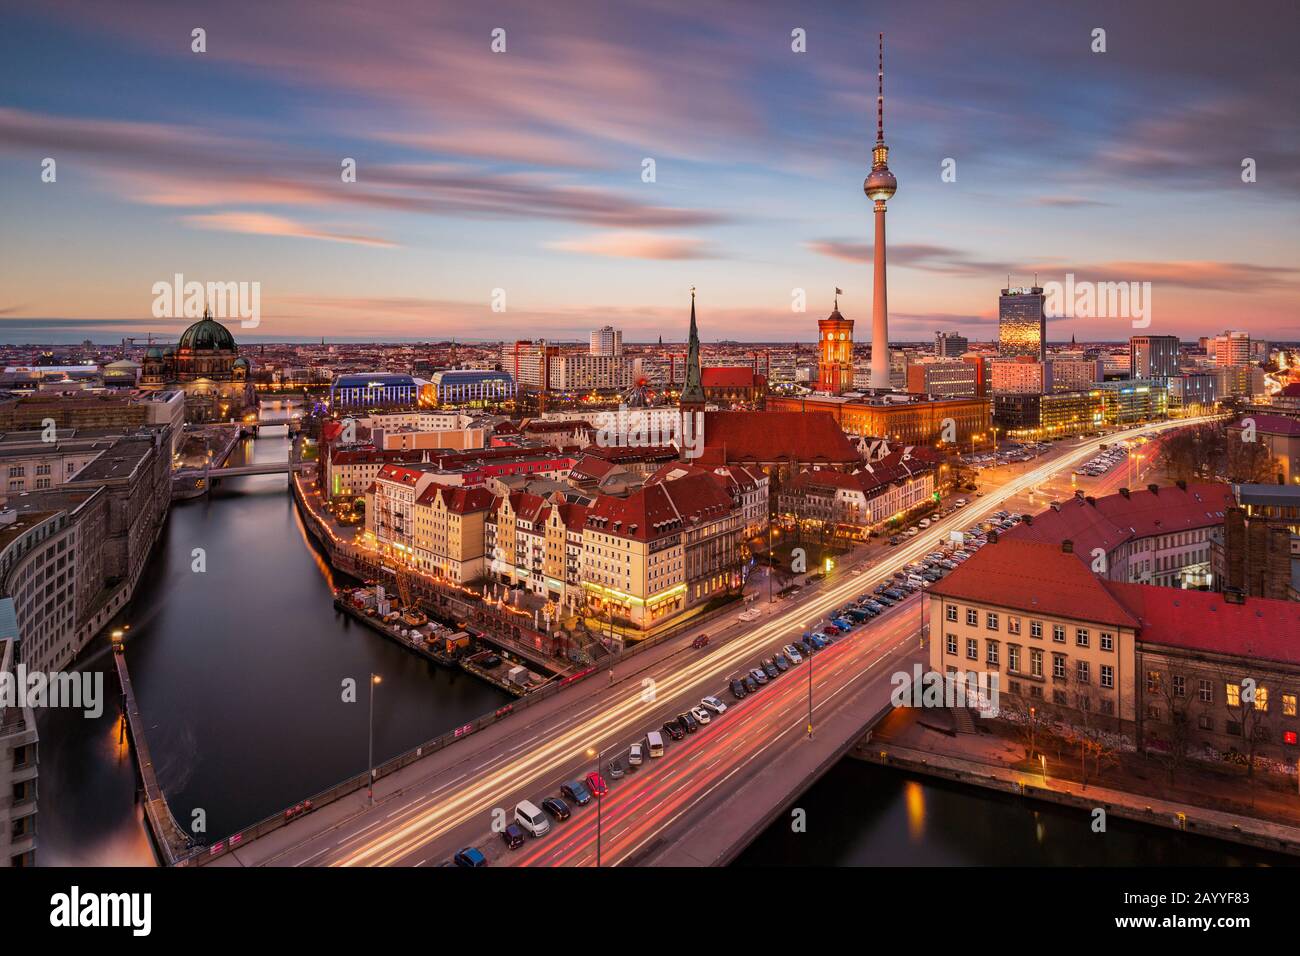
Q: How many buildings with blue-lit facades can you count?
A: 2